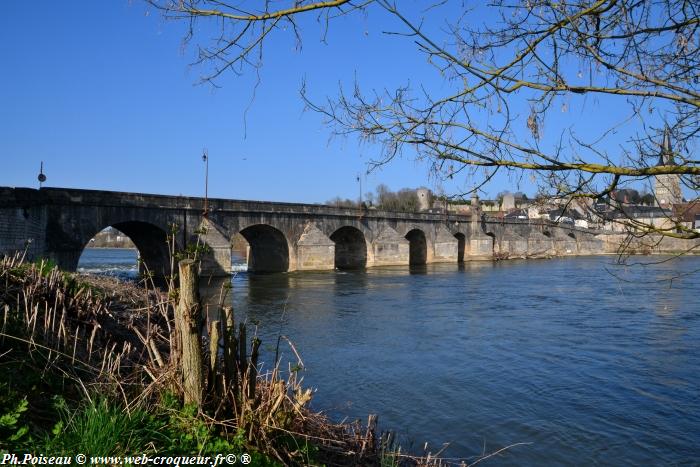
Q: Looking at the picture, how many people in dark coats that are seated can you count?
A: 0